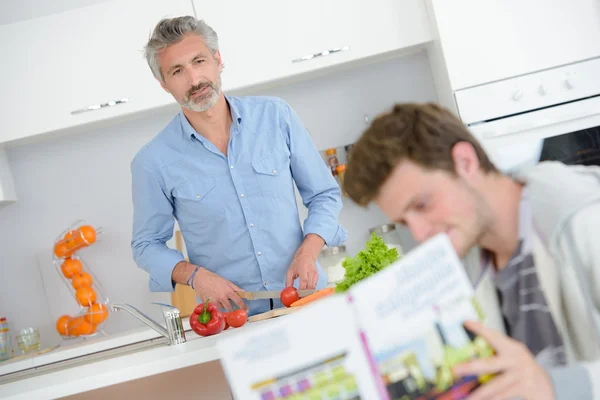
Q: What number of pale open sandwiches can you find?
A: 0